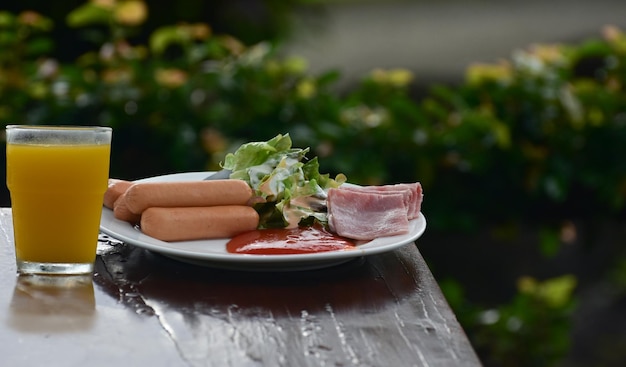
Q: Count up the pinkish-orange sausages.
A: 4